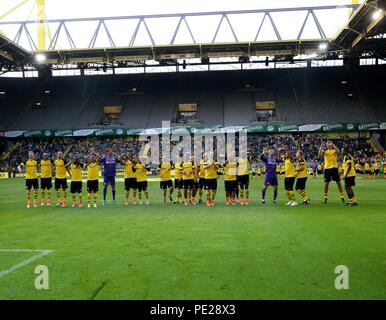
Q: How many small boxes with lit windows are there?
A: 3